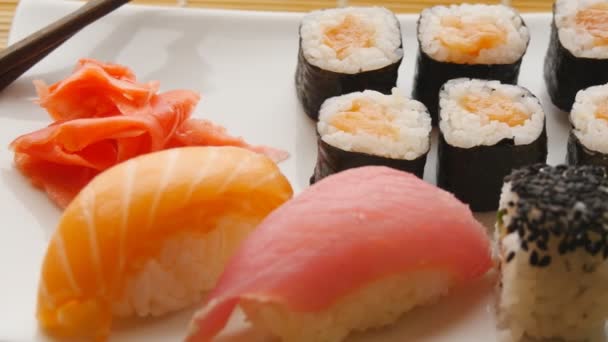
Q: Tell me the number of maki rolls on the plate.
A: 6